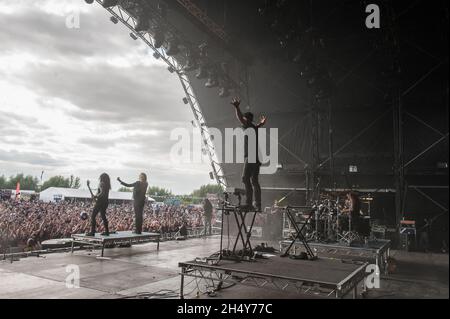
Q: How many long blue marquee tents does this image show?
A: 0